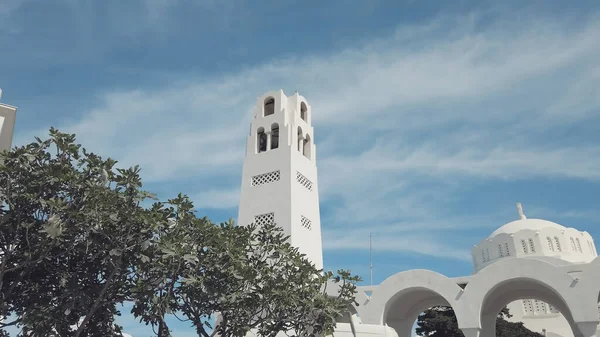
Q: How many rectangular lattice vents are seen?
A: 4